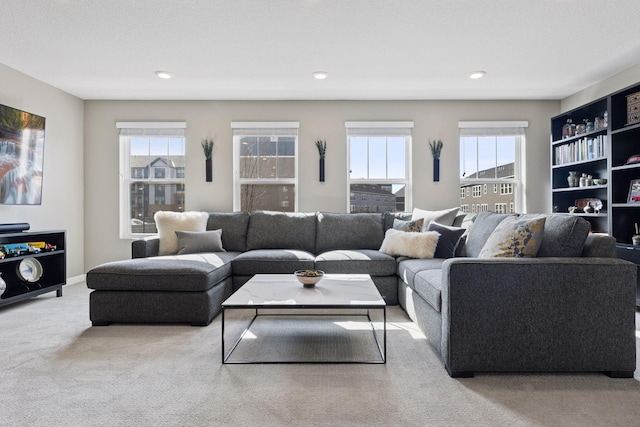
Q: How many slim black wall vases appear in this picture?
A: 3